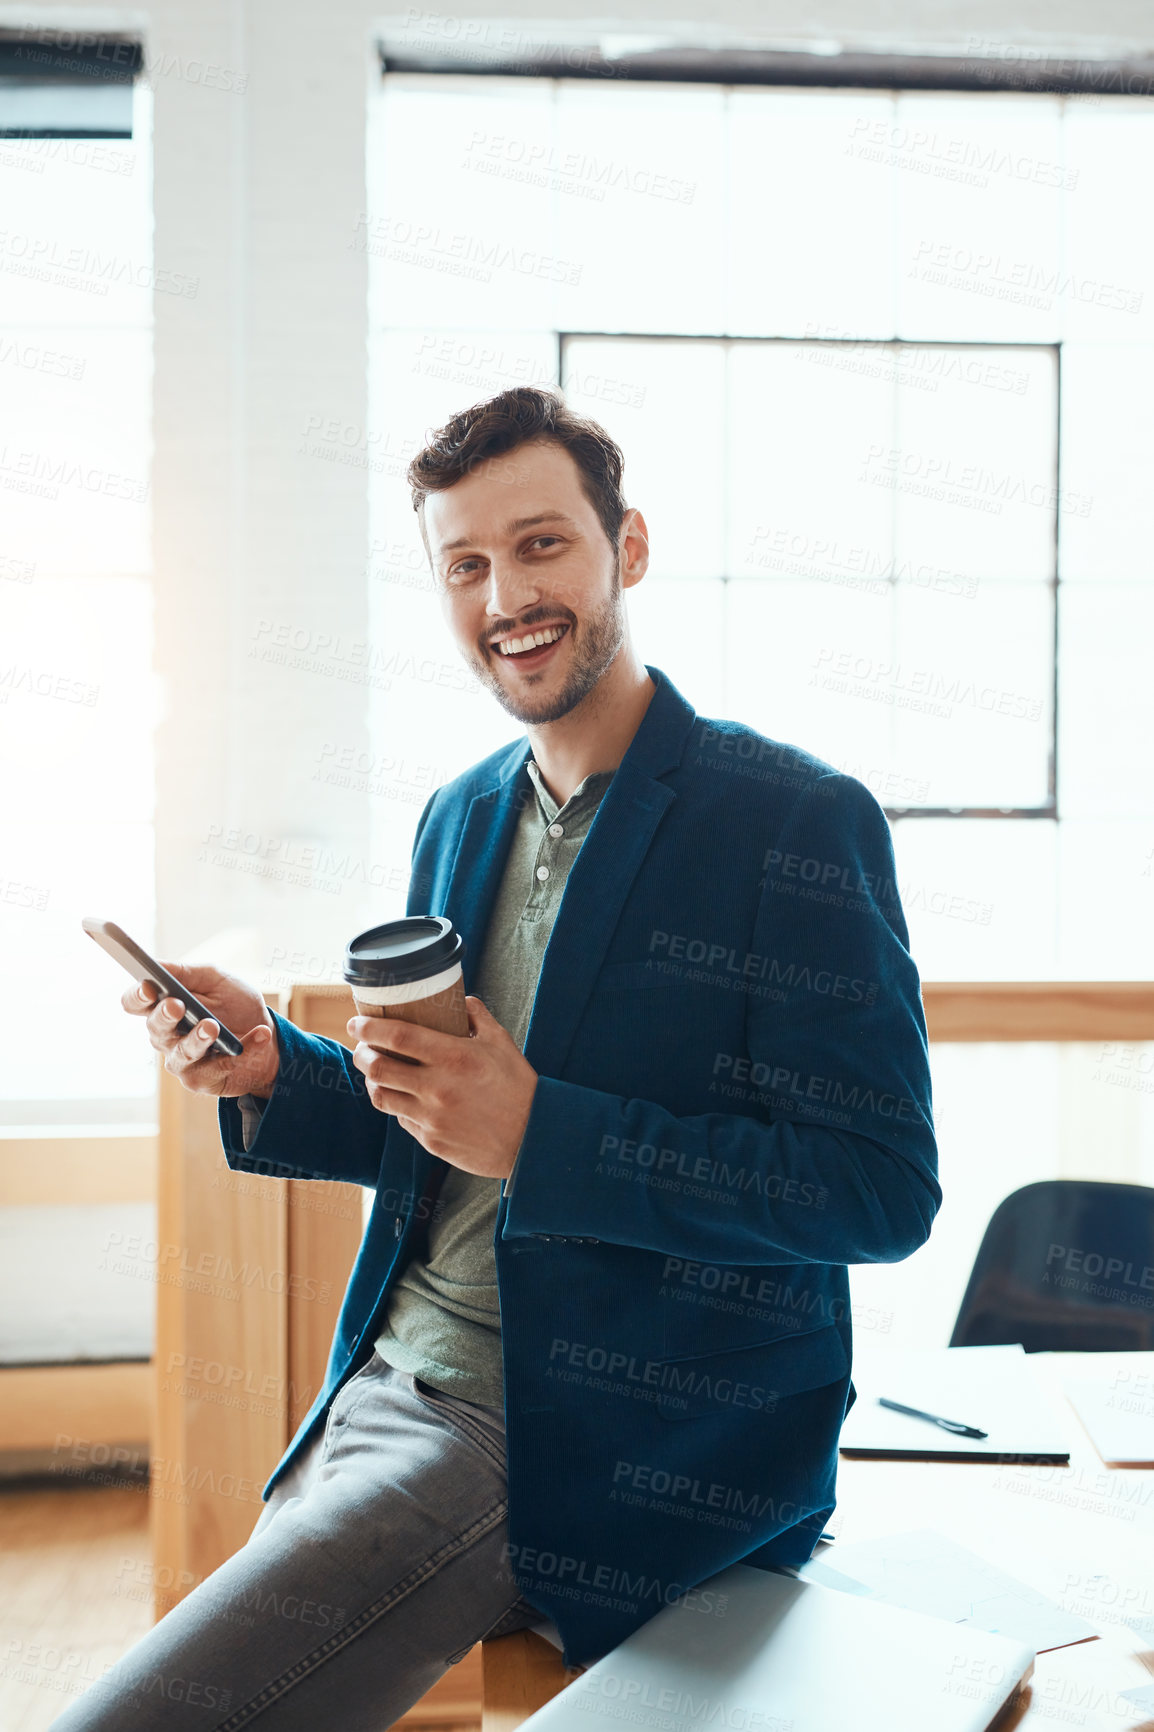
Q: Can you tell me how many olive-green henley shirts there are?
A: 1